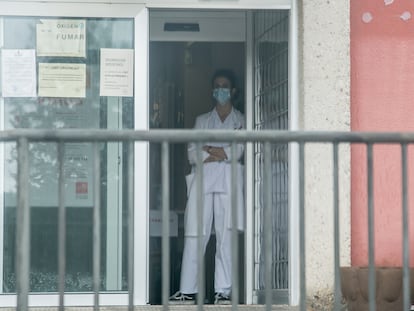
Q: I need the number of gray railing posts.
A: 12